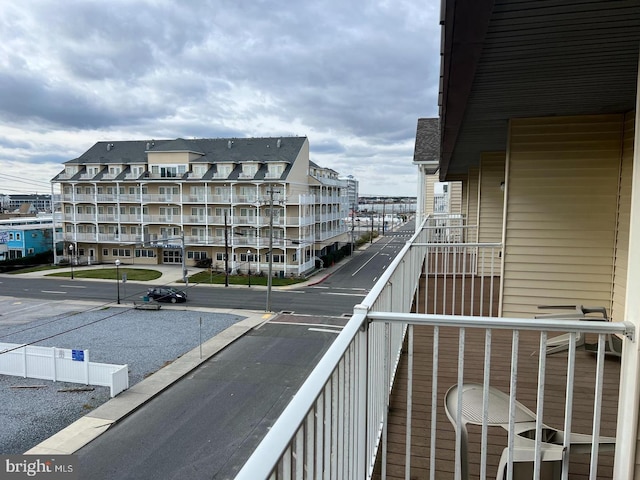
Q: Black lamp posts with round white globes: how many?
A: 3